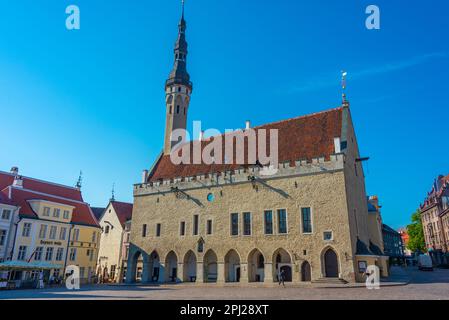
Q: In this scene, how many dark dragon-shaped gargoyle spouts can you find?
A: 2